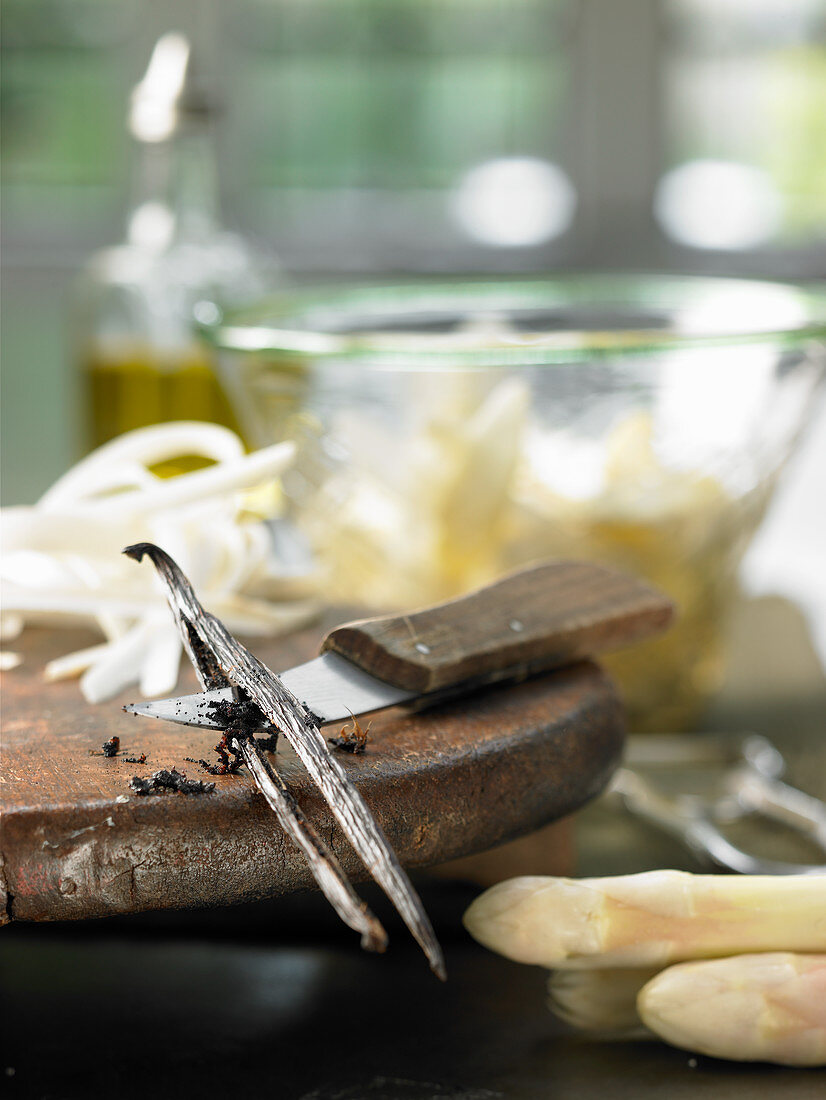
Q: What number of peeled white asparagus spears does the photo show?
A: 3